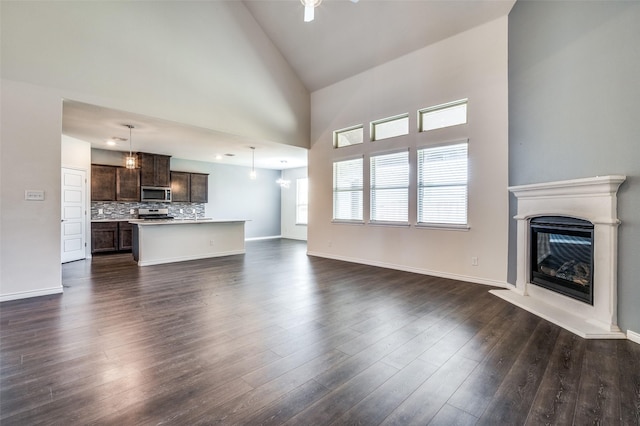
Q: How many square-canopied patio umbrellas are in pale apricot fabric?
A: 0